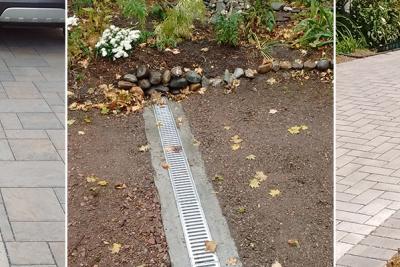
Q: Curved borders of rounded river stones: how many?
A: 1